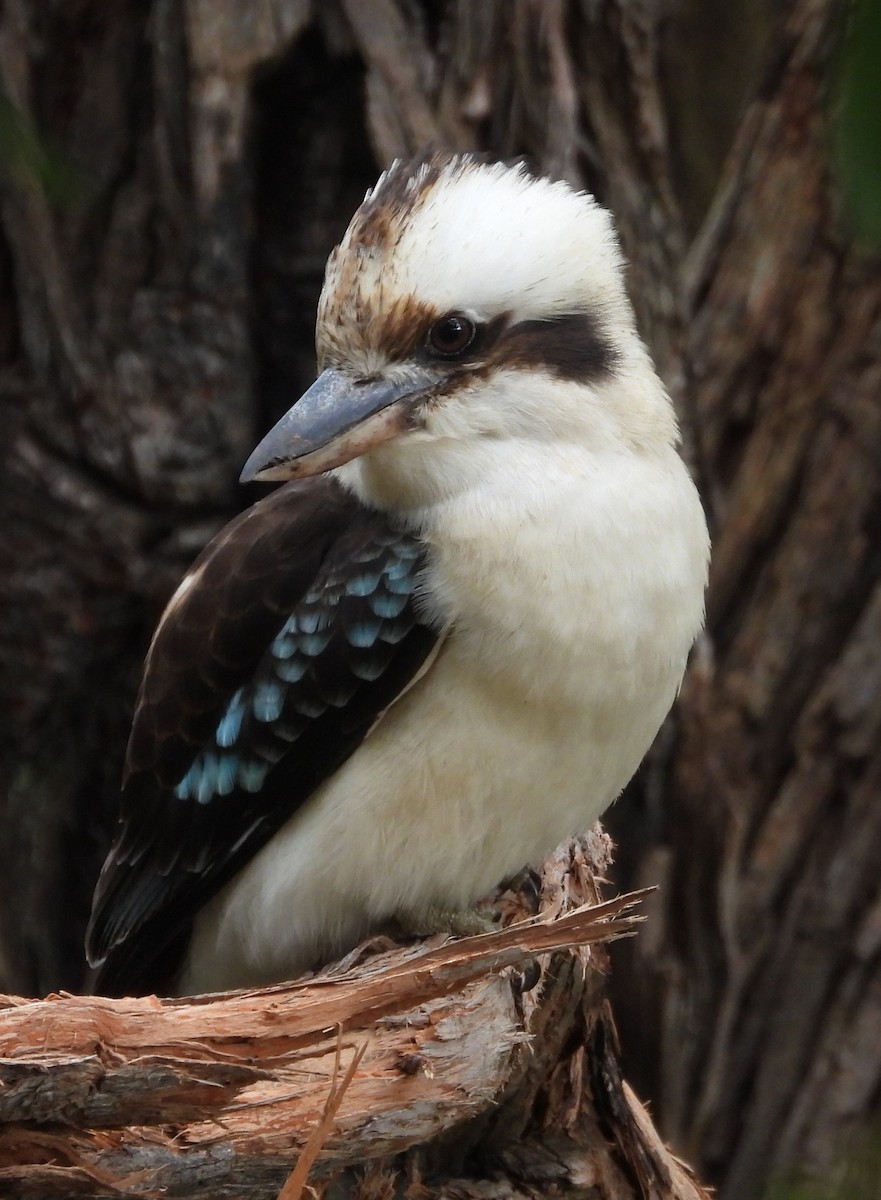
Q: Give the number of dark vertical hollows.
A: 1